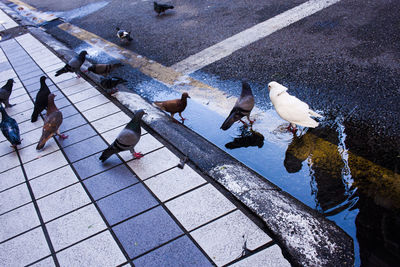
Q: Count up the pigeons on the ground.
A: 13